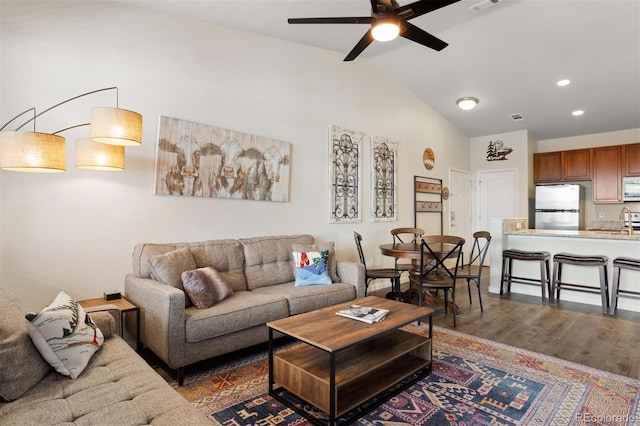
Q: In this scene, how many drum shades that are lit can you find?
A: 3